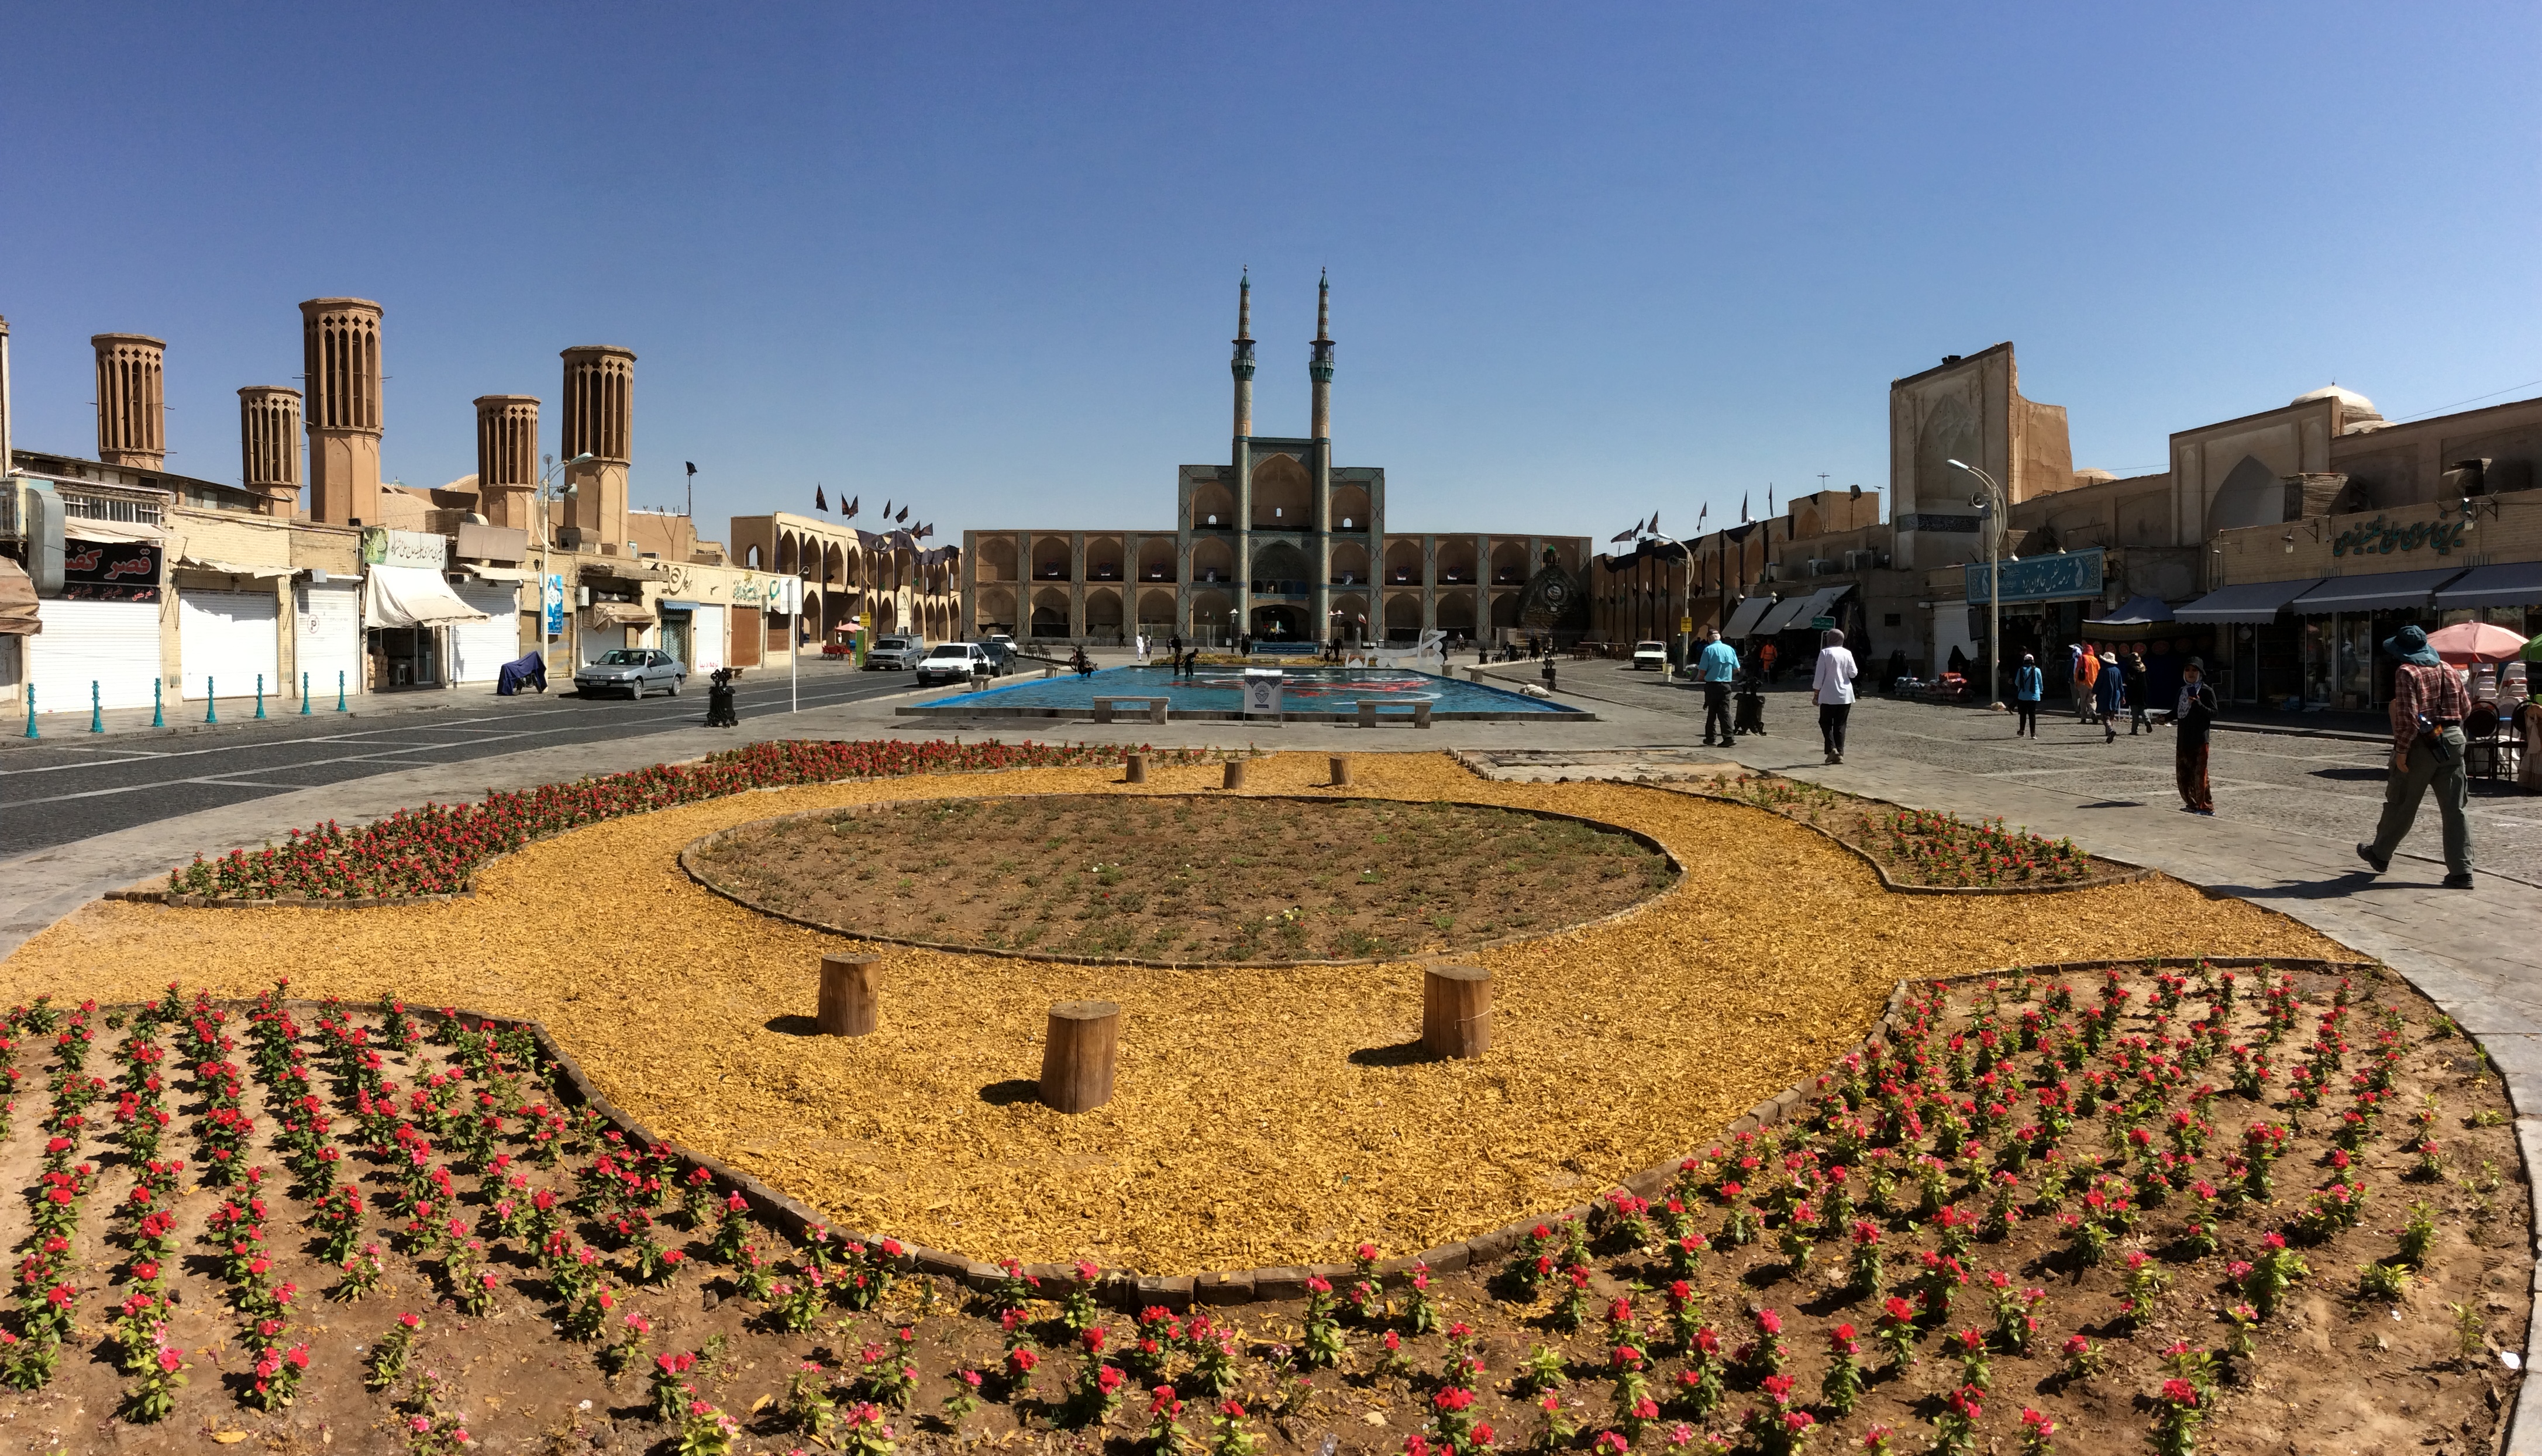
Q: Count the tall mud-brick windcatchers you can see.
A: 5